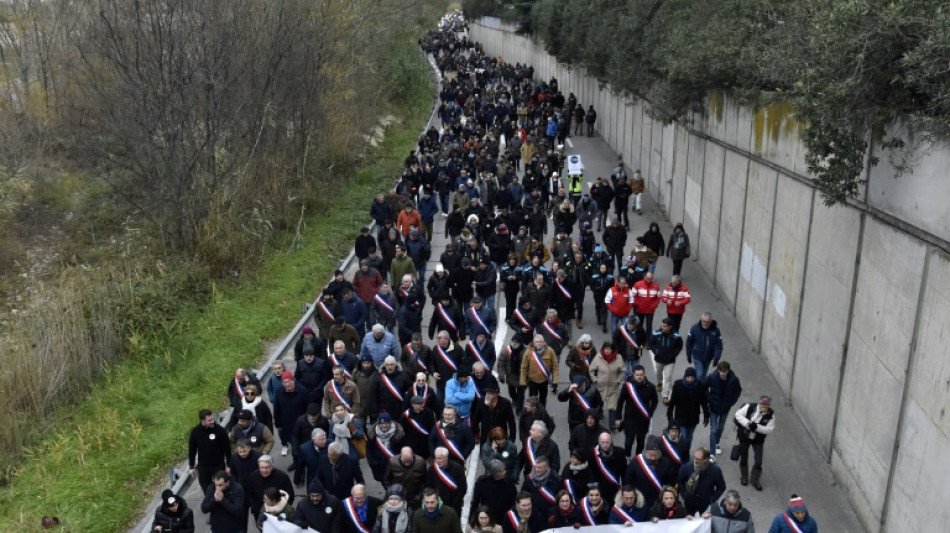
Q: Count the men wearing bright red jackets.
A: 3